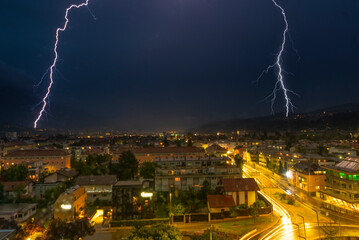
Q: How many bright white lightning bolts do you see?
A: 2